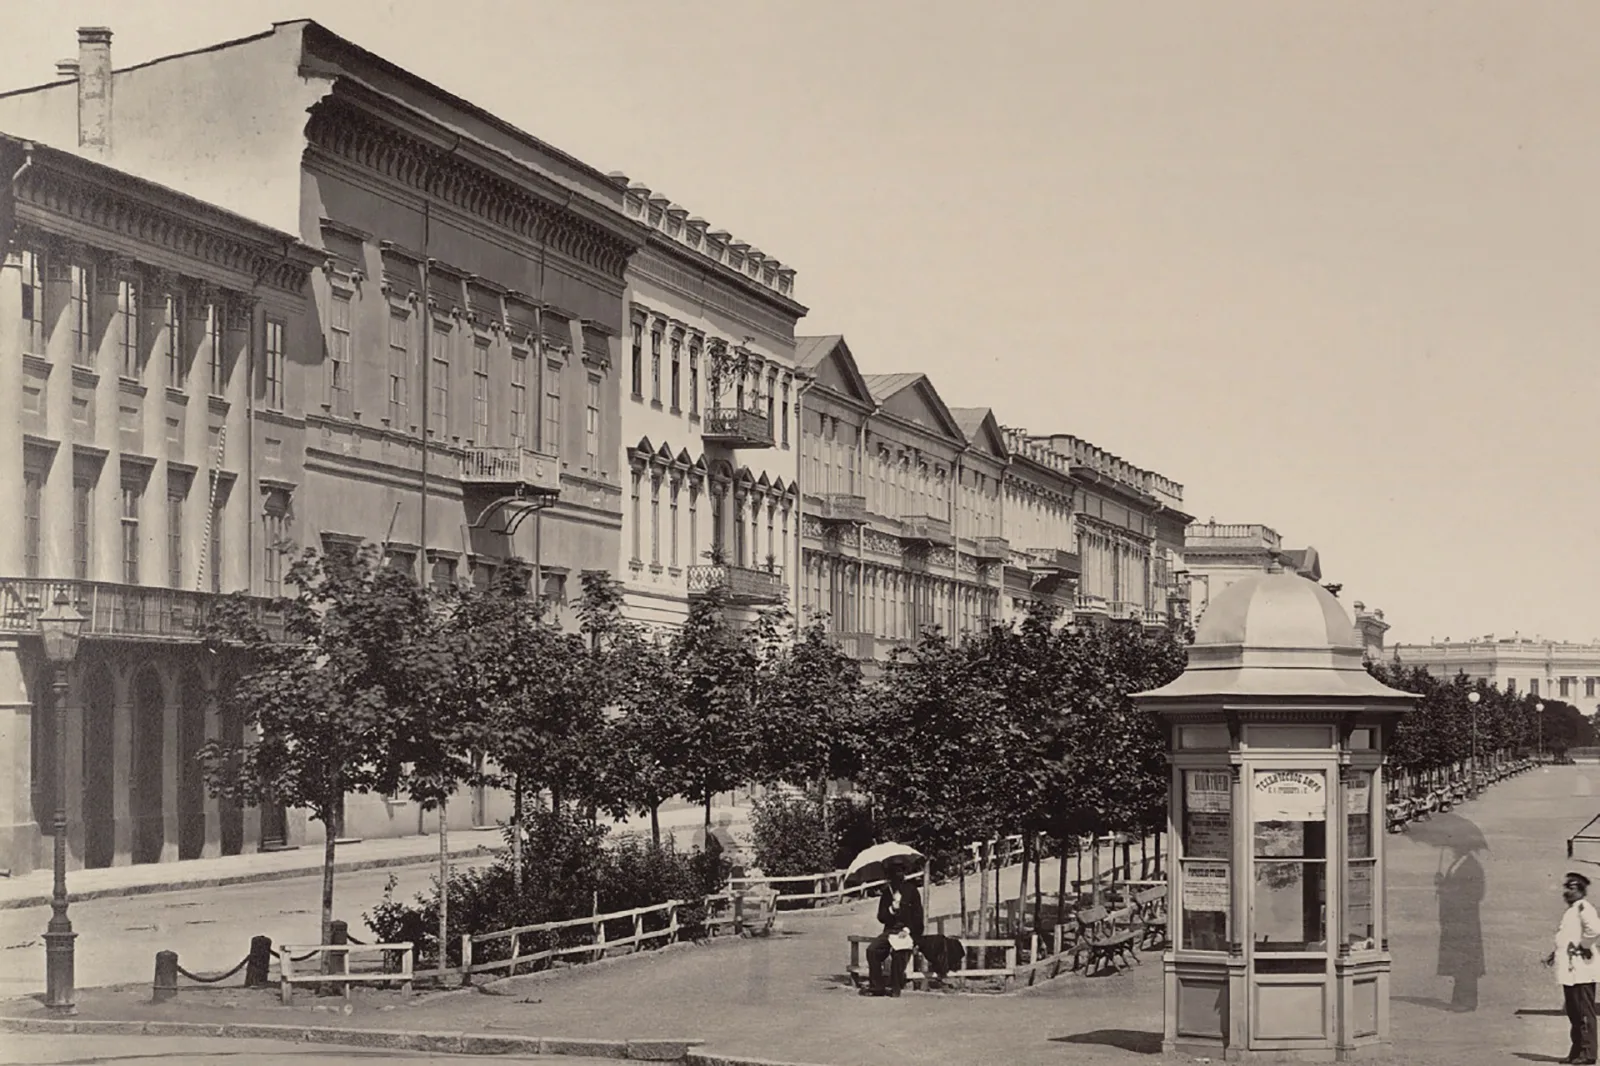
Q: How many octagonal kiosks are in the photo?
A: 1